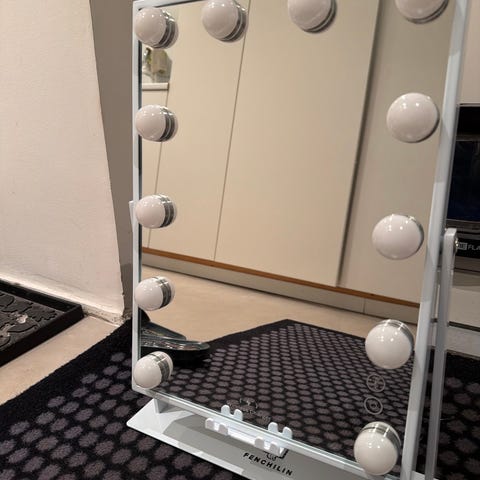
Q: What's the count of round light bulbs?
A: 12